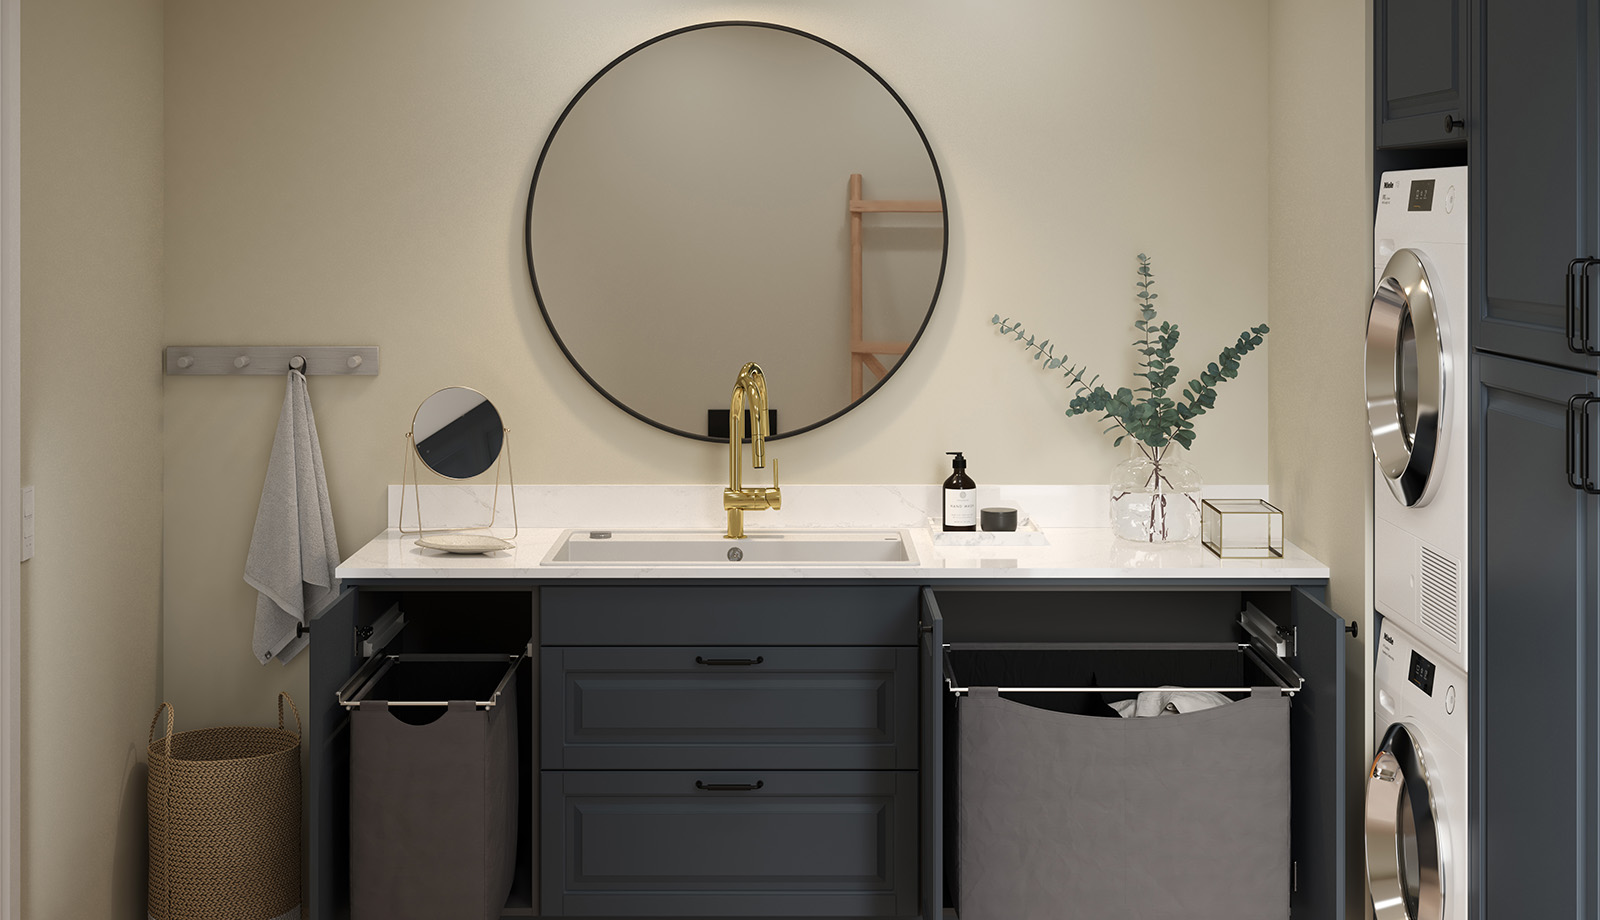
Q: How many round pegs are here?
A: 4